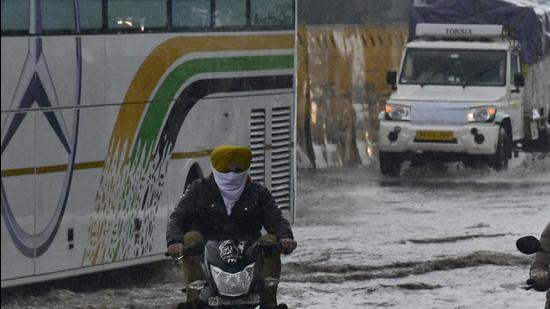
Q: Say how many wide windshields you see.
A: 1